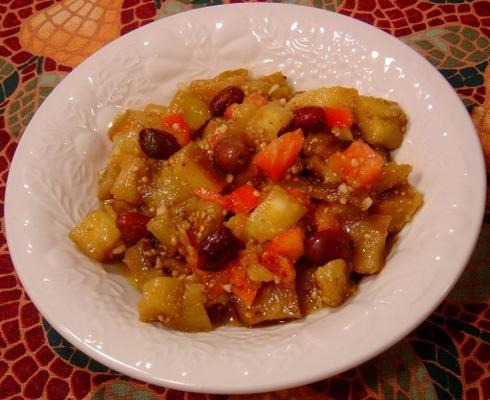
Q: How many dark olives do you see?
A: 7